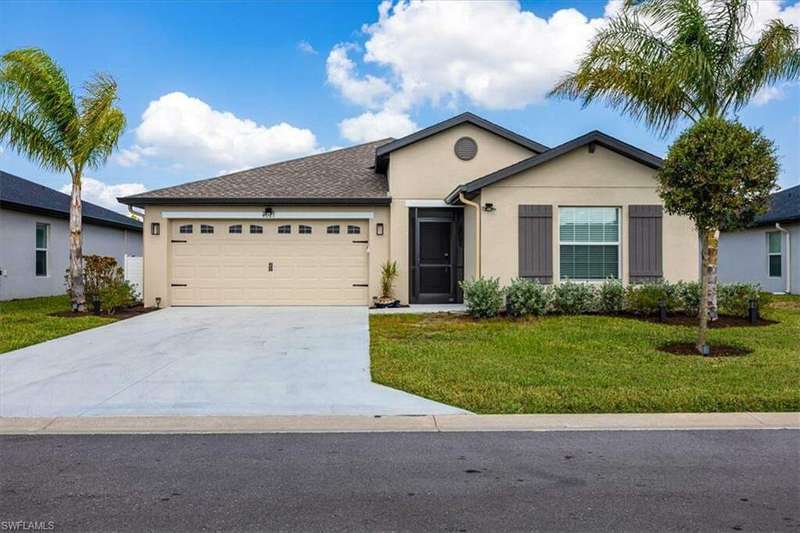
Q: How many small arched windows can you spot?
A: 8